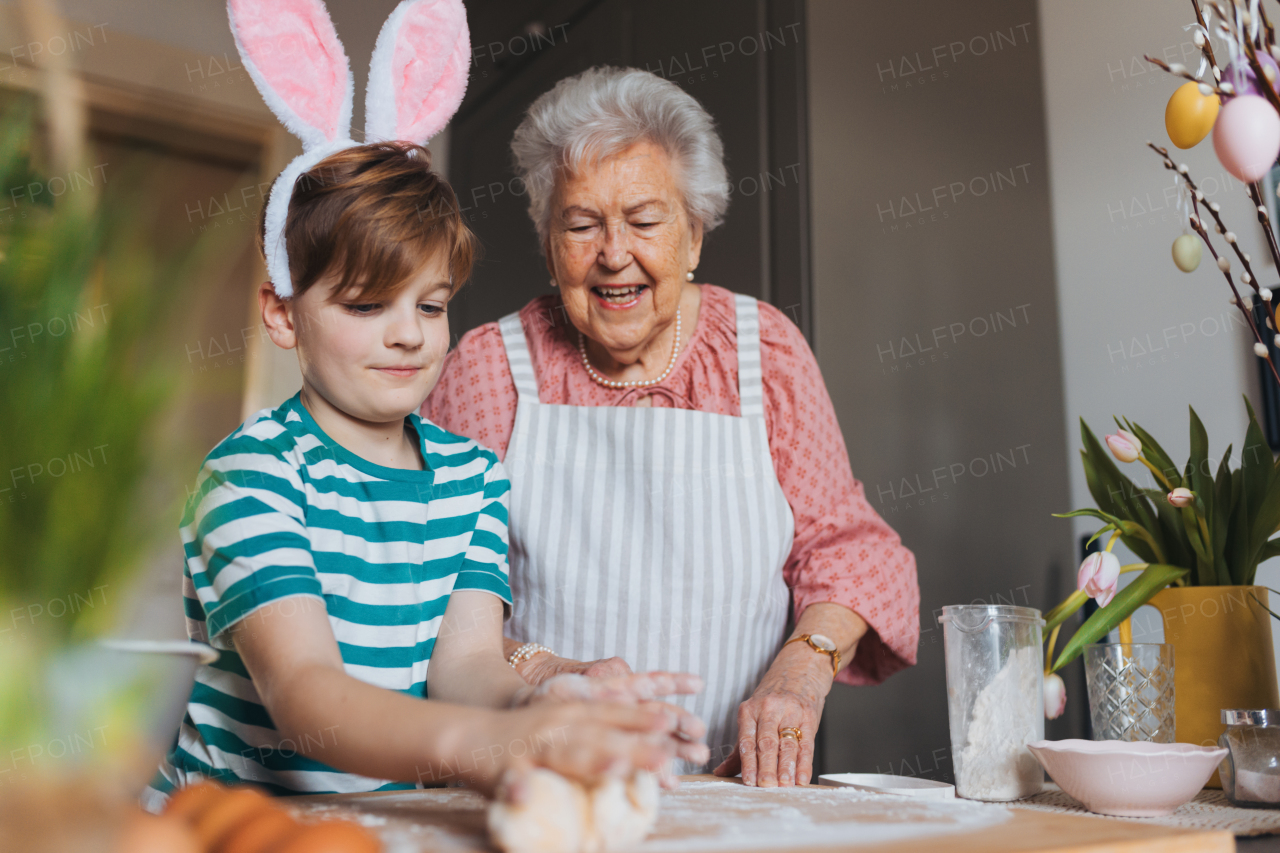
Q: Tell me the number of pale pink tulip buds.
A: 4